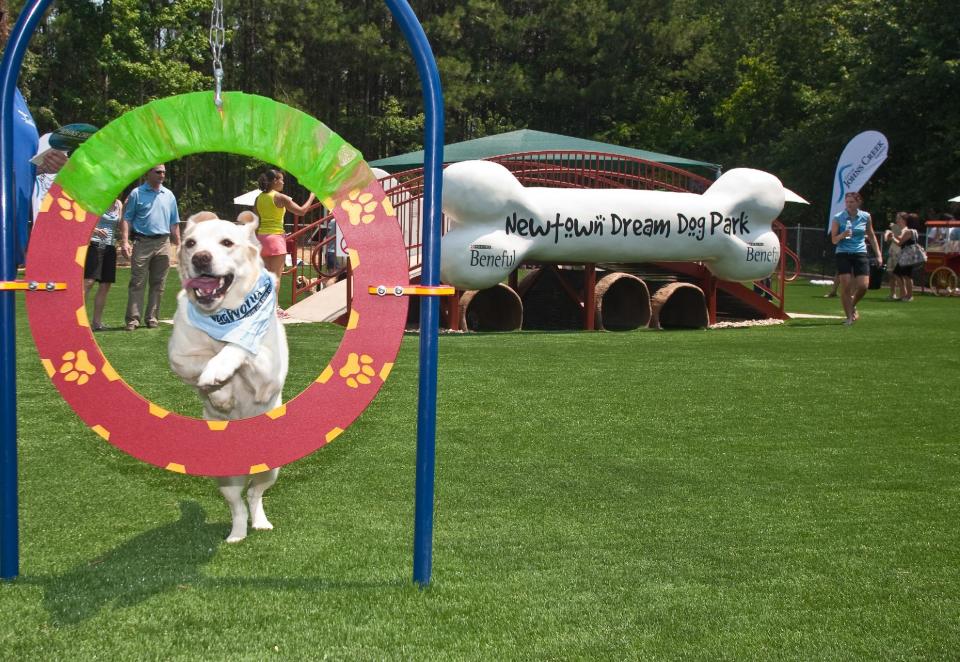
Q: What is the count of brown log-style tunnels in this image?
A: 3